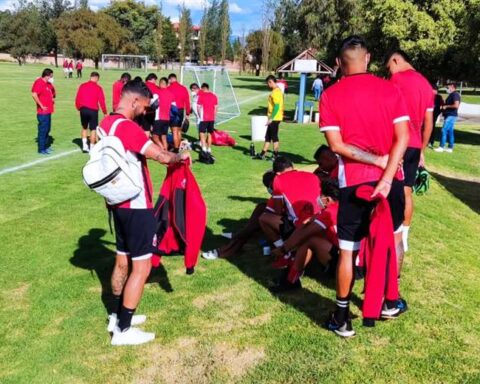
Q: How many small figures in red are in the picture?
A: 3